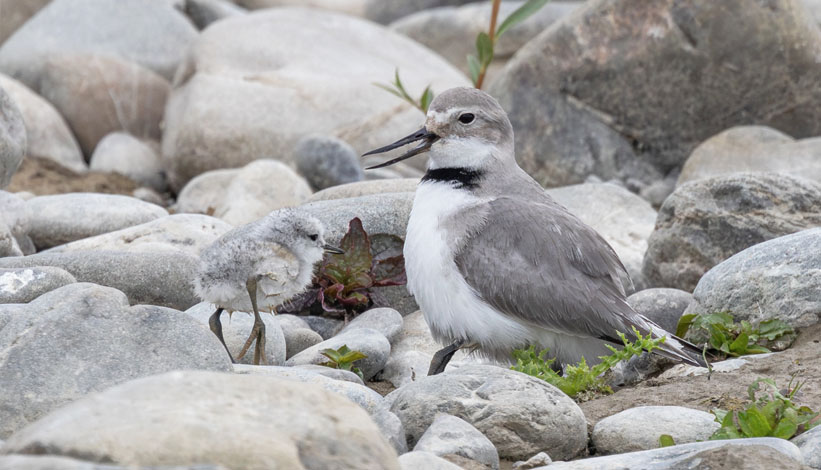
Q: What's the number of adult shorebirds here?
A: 1